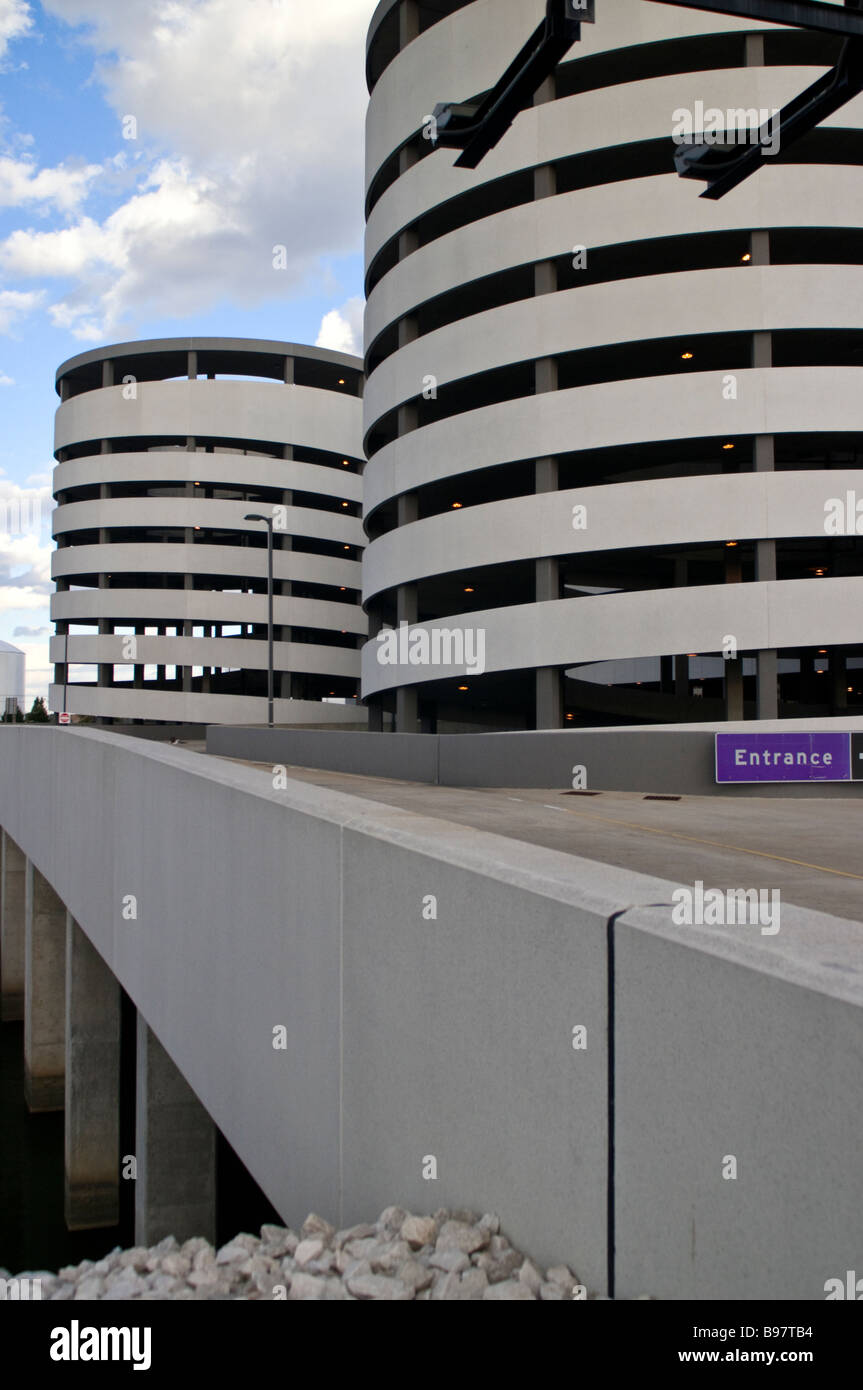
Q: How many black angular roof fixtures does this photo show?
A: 2